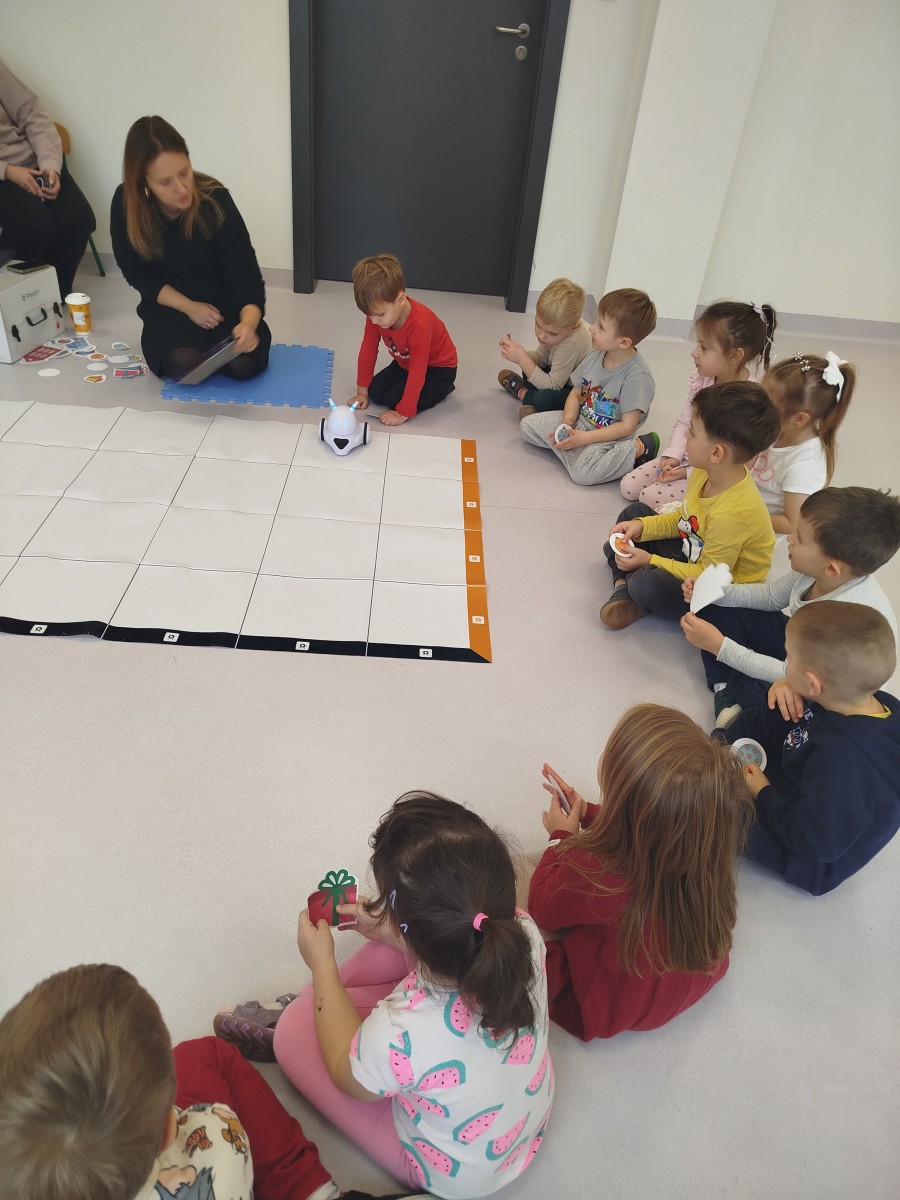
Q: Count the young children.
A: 11